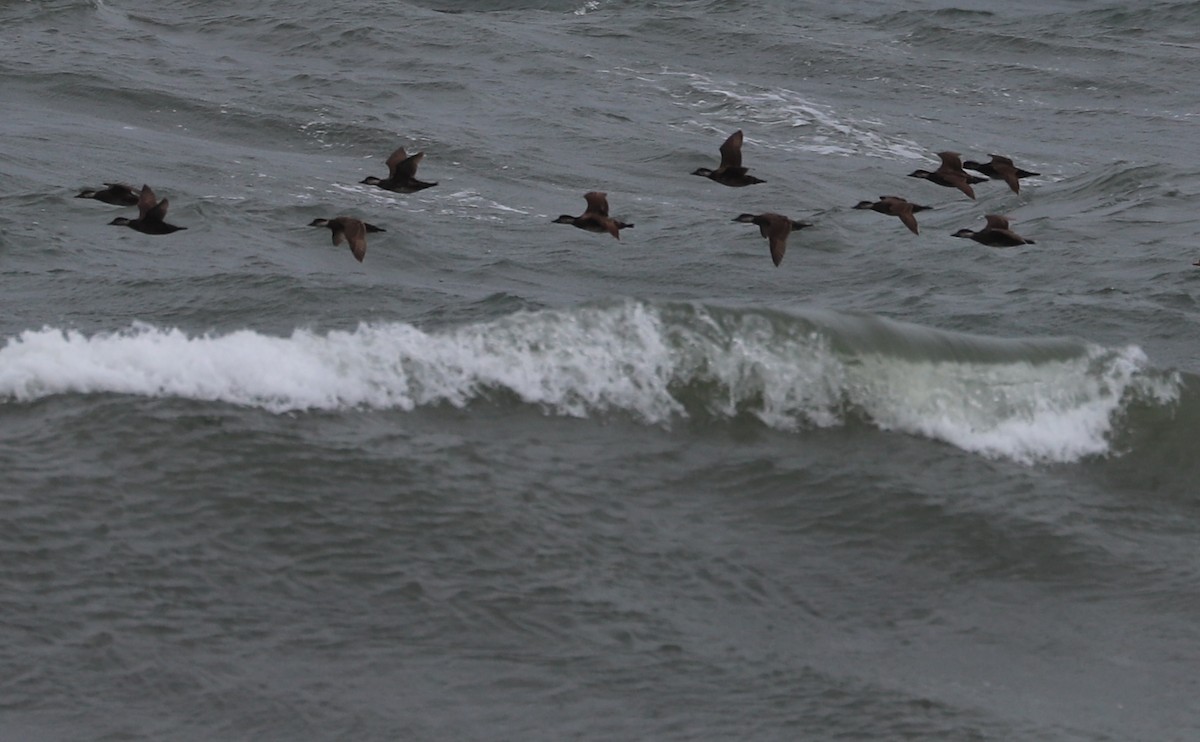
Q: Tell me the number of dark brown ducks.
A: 11